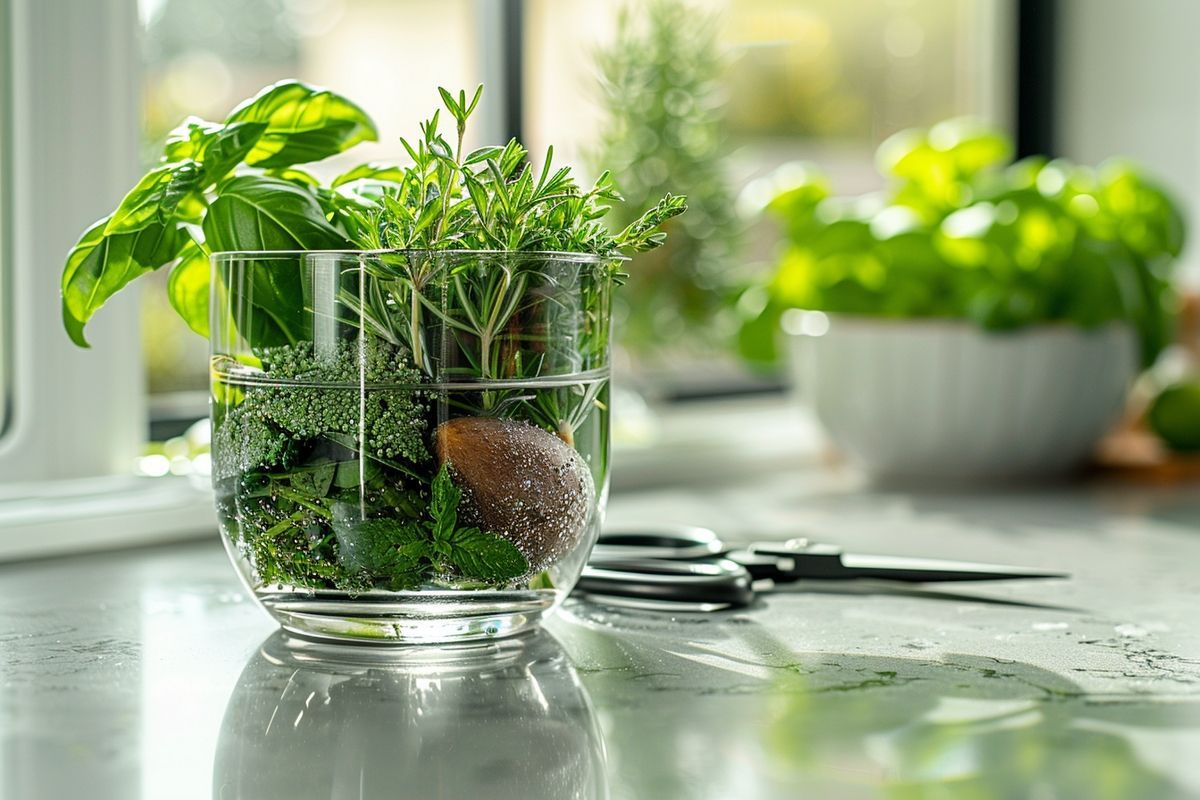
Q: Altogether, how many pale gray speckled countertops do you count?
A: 1